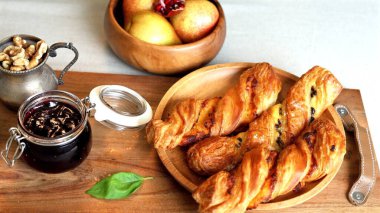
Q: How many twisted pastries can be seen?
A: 3